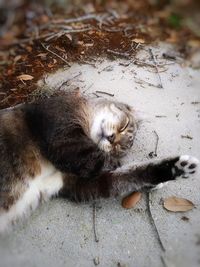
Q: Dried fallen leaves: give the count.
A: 2